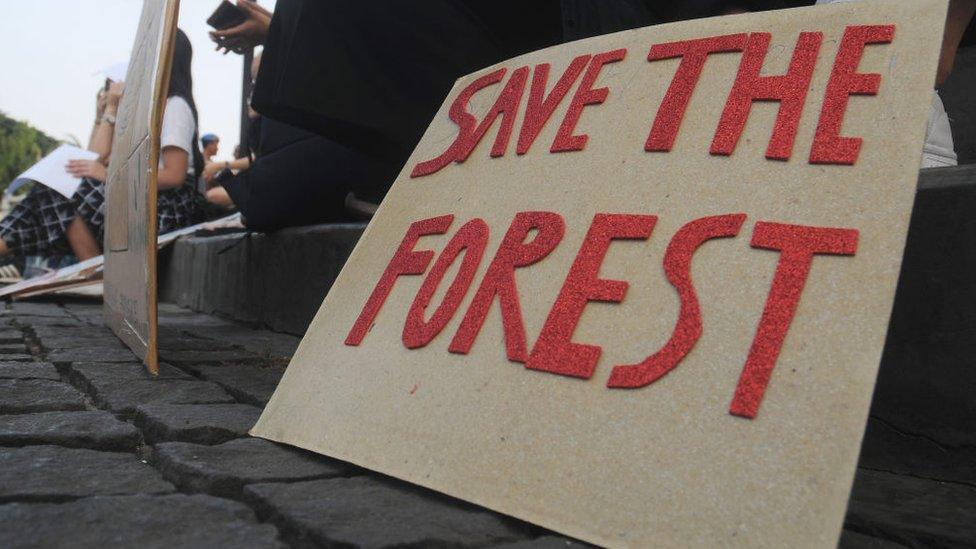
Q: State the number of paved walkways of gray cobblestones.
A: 1